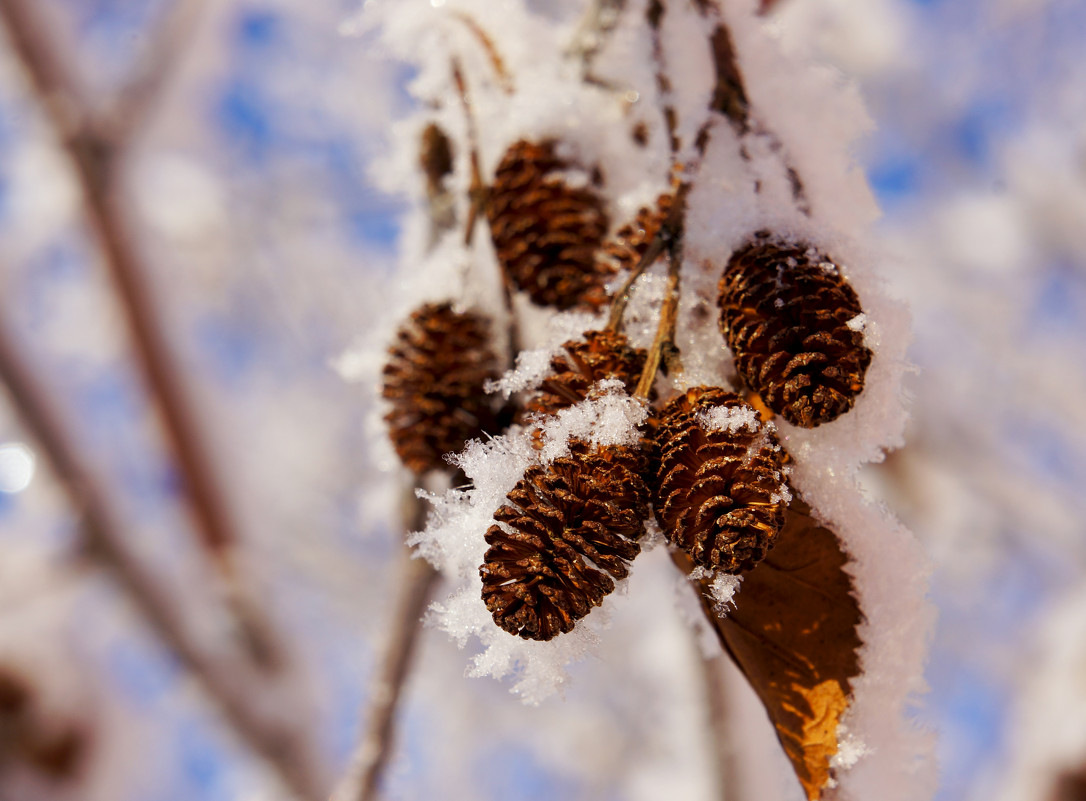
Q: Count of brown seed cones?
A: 7